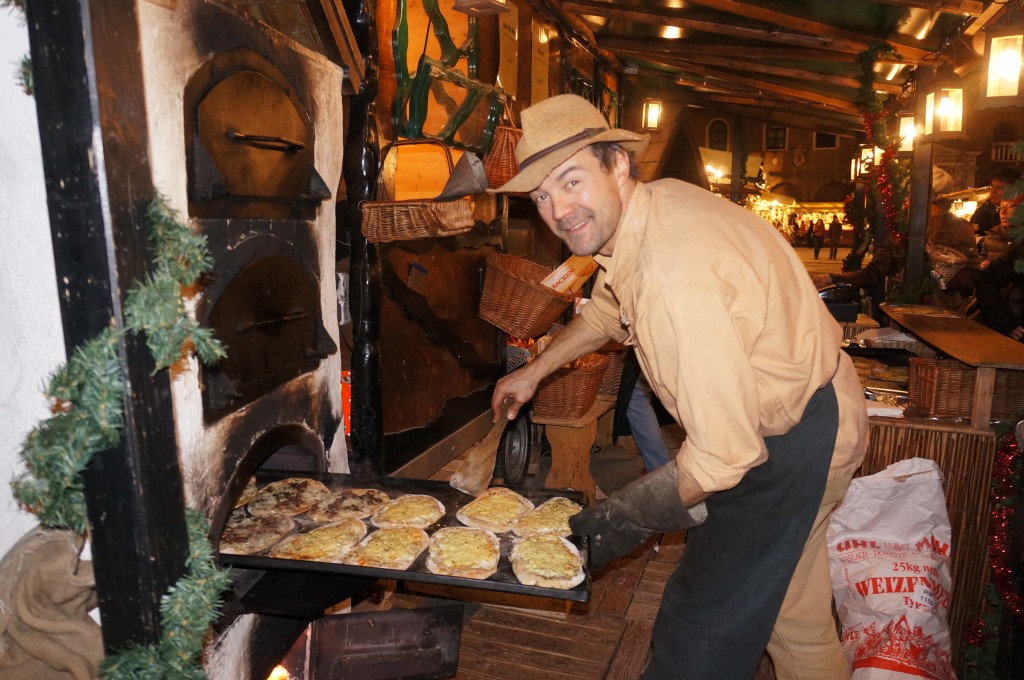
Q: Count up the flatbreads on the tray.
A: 11